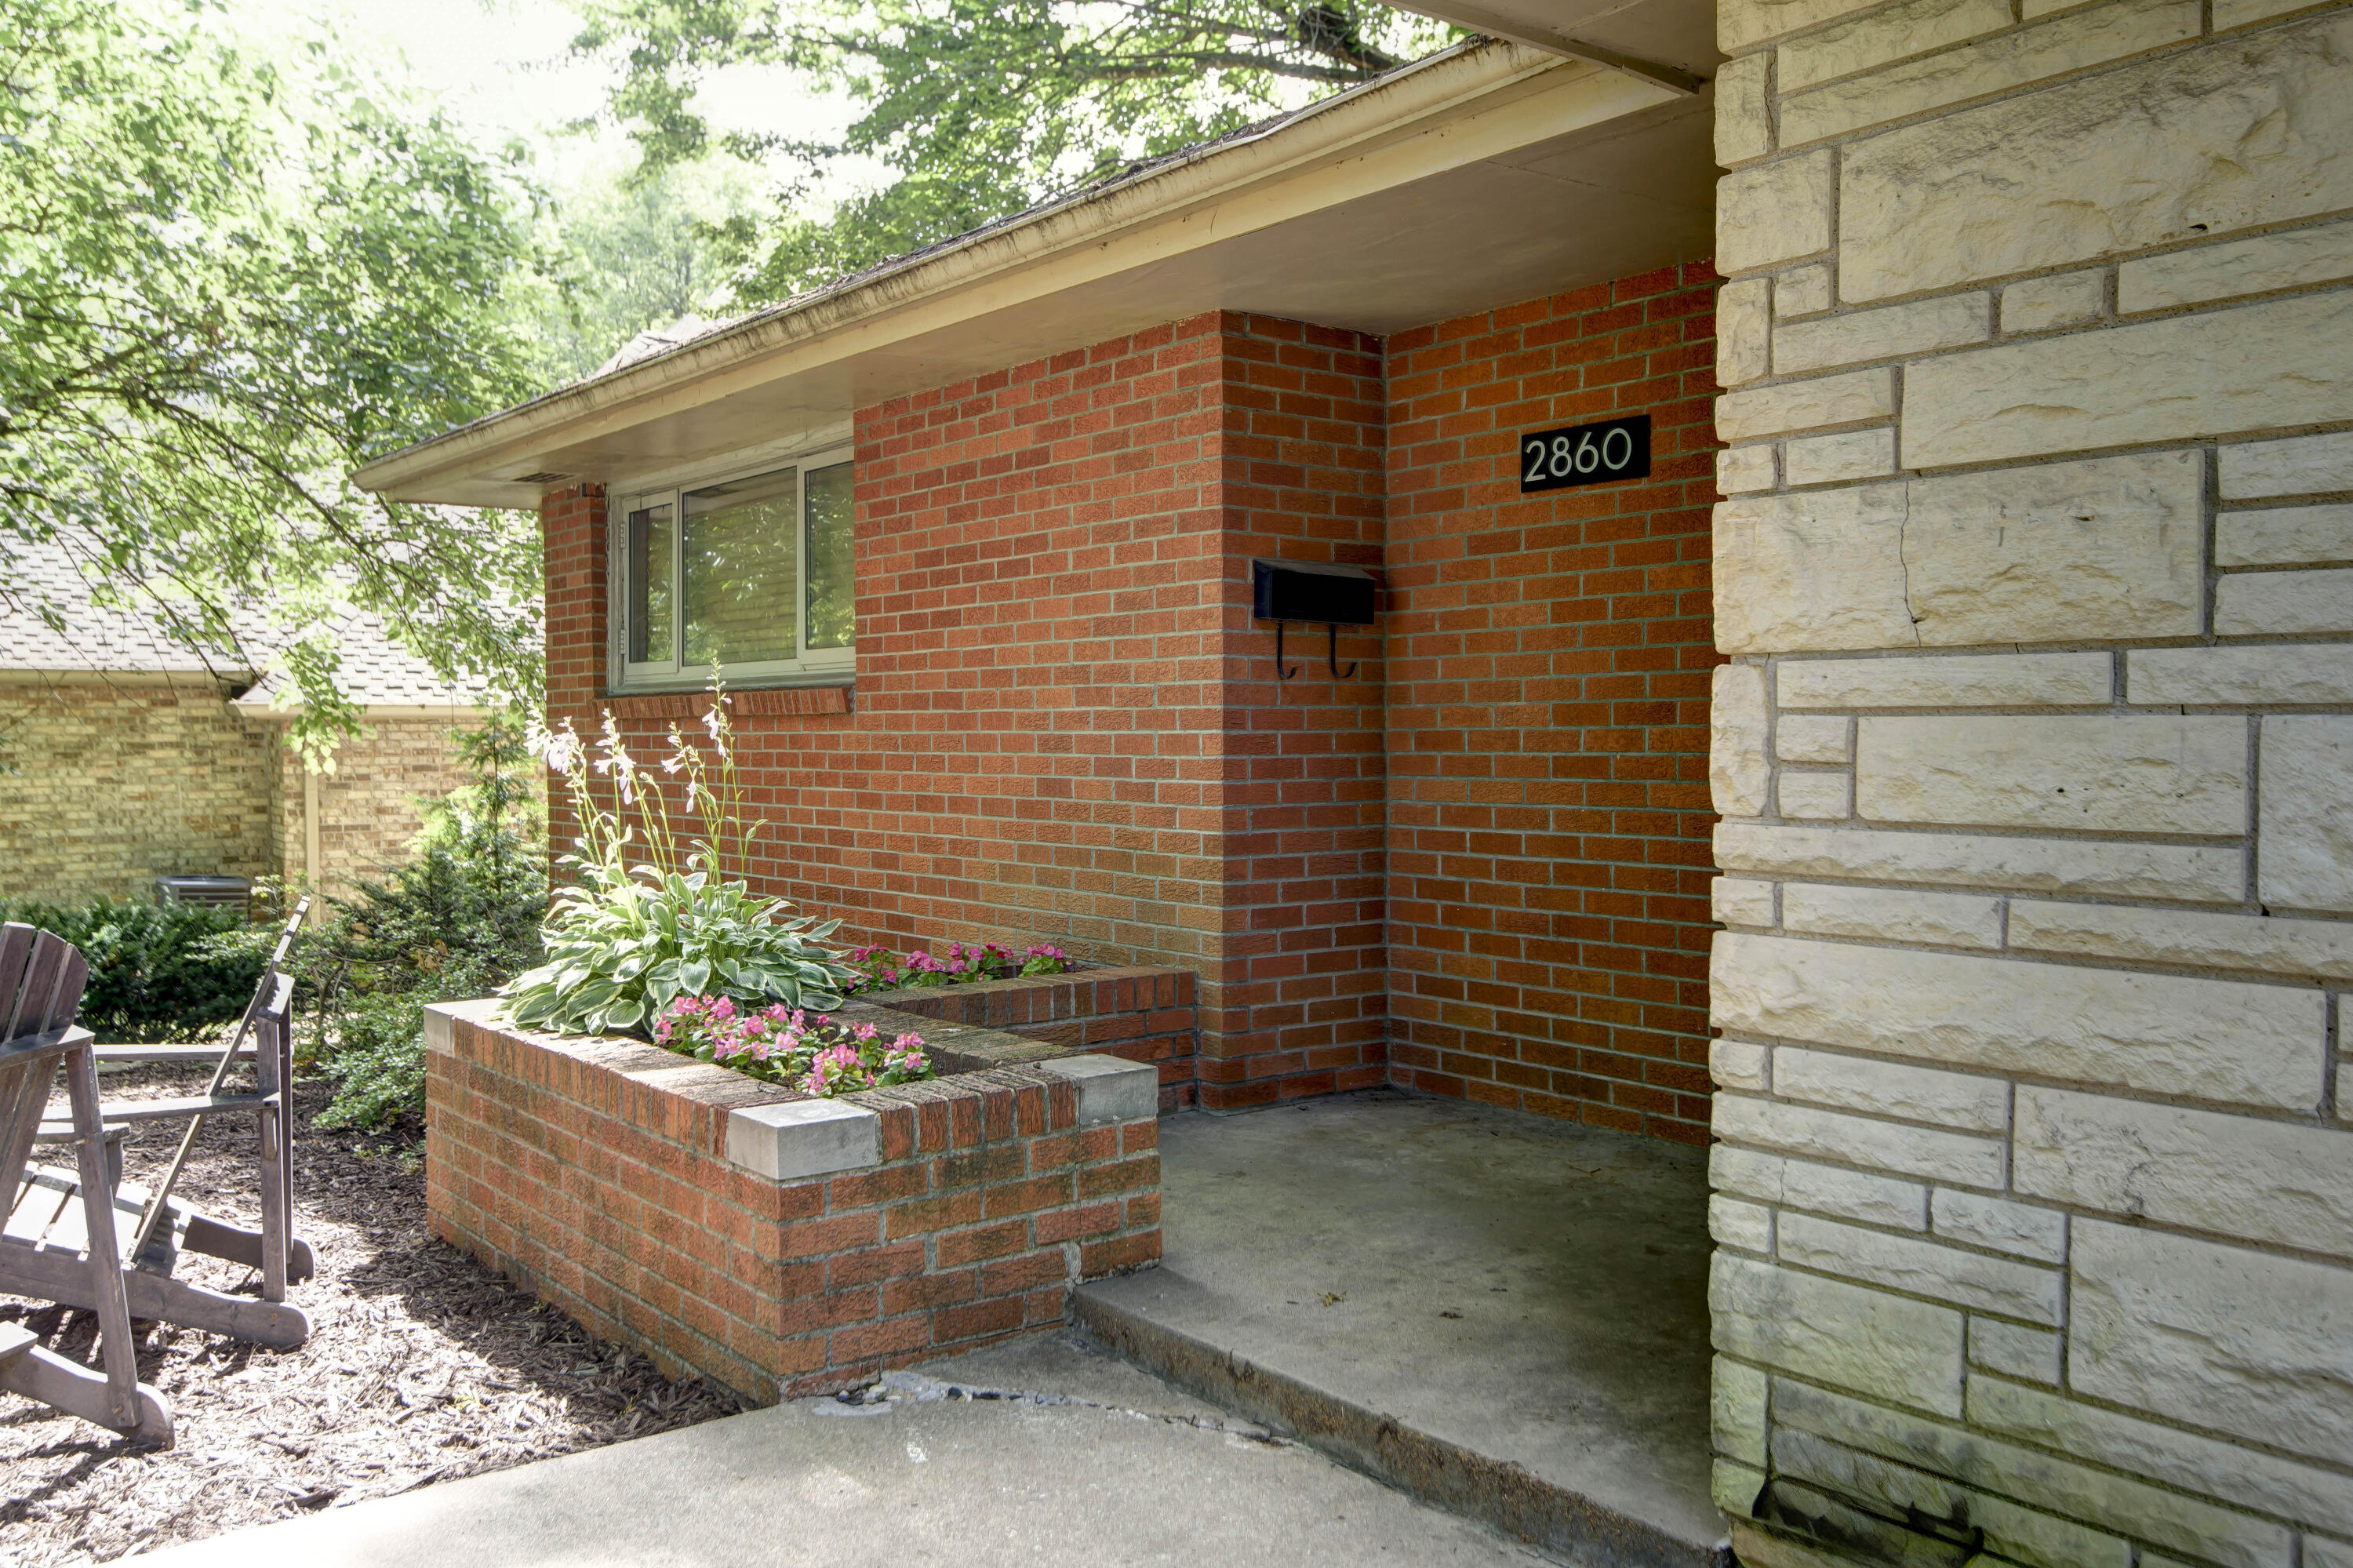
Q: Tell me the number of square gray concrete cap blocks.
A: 3